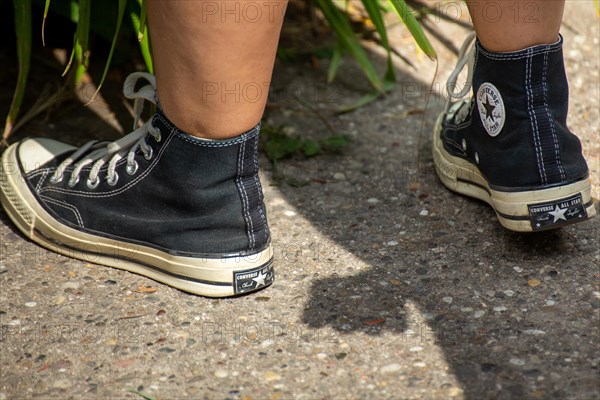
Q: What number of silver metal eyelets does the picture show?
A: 9